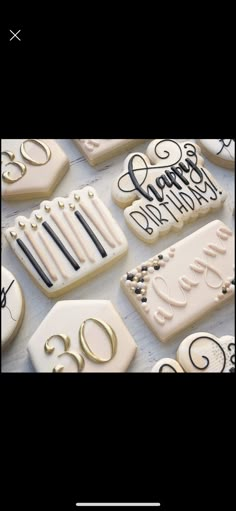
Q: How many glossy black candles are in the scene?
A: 3